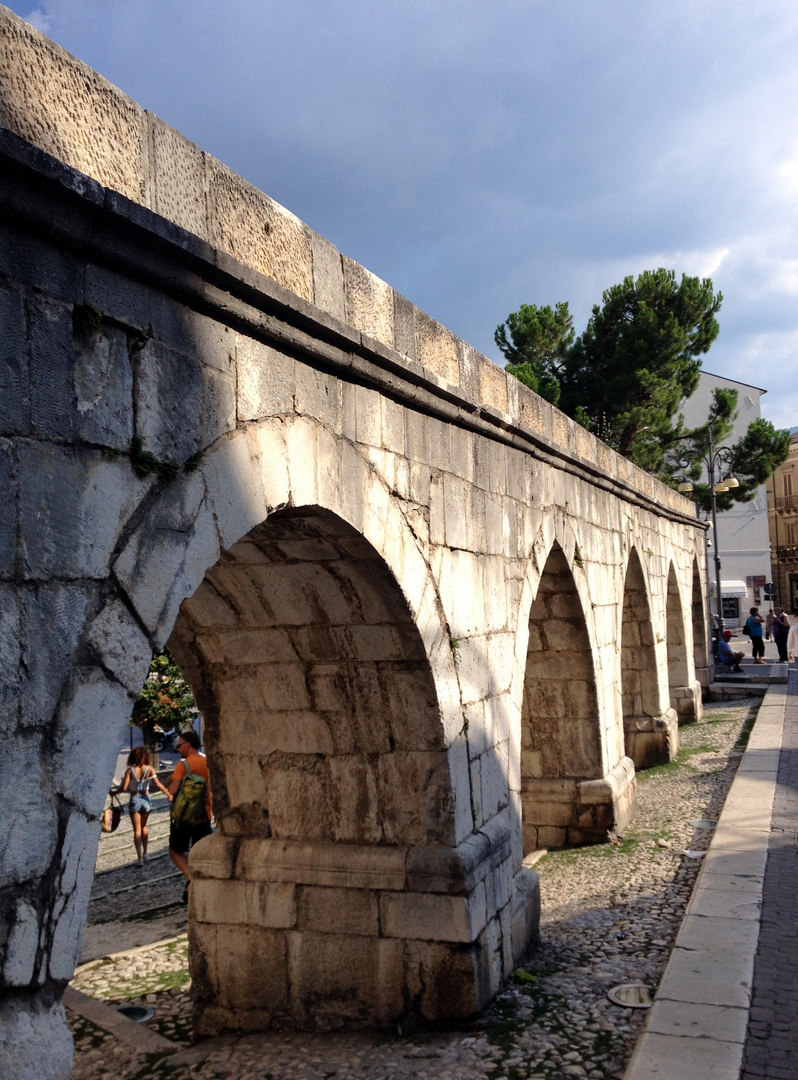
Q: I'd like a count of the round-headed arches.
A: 1